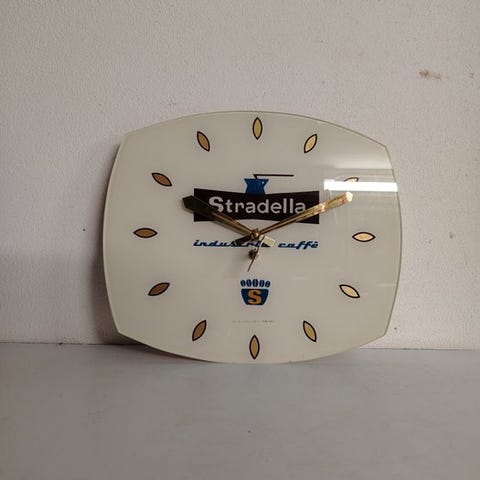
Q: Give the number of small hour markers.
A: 12